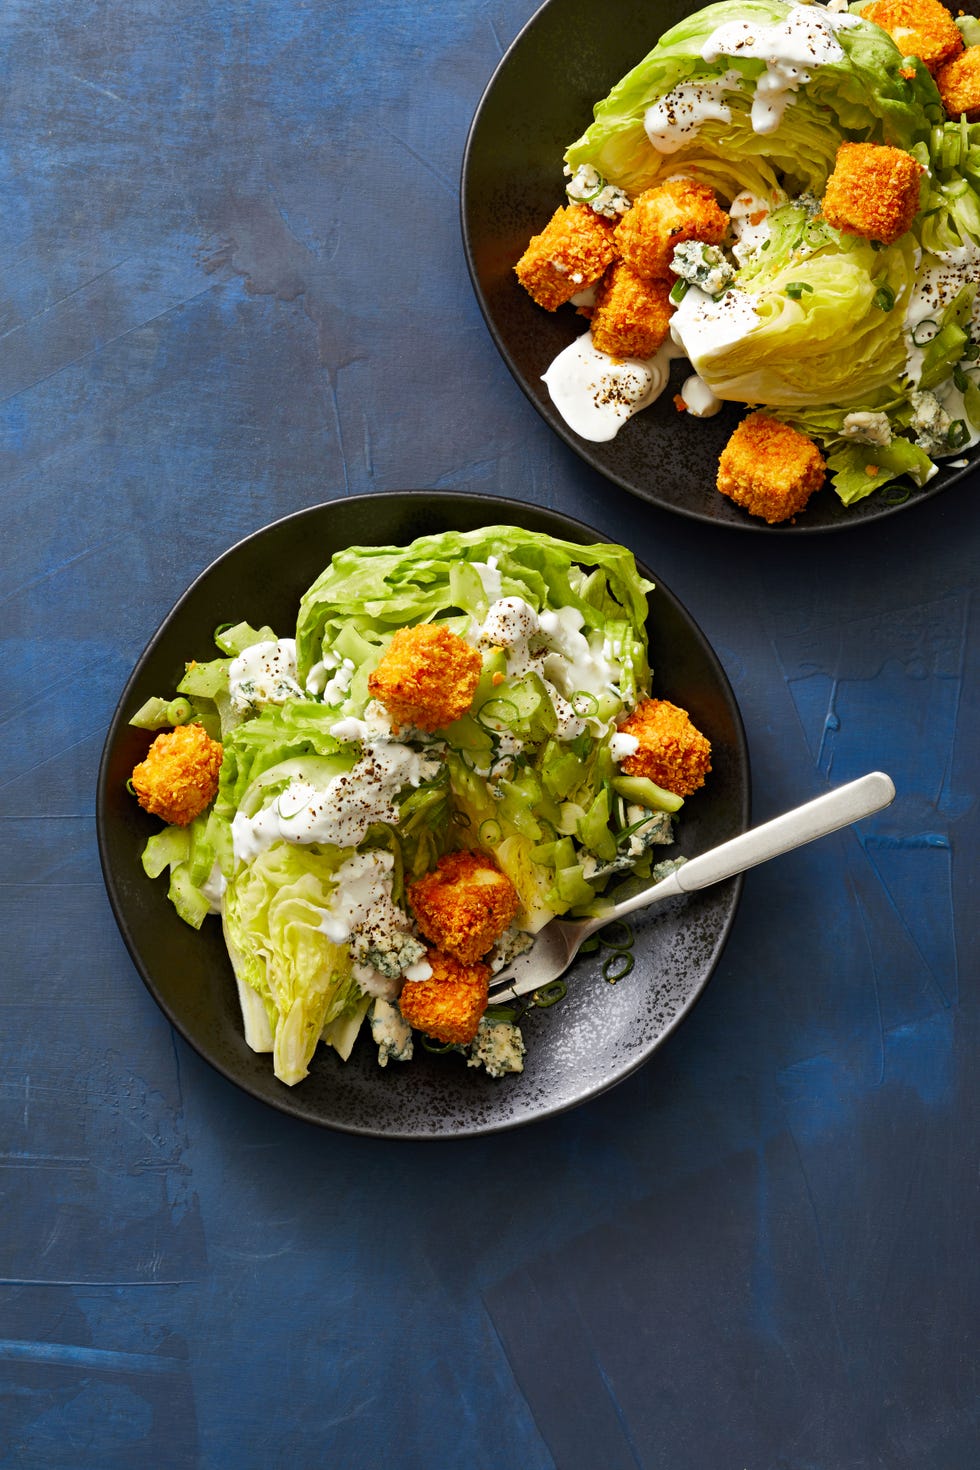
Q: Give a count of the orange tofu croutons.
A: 12